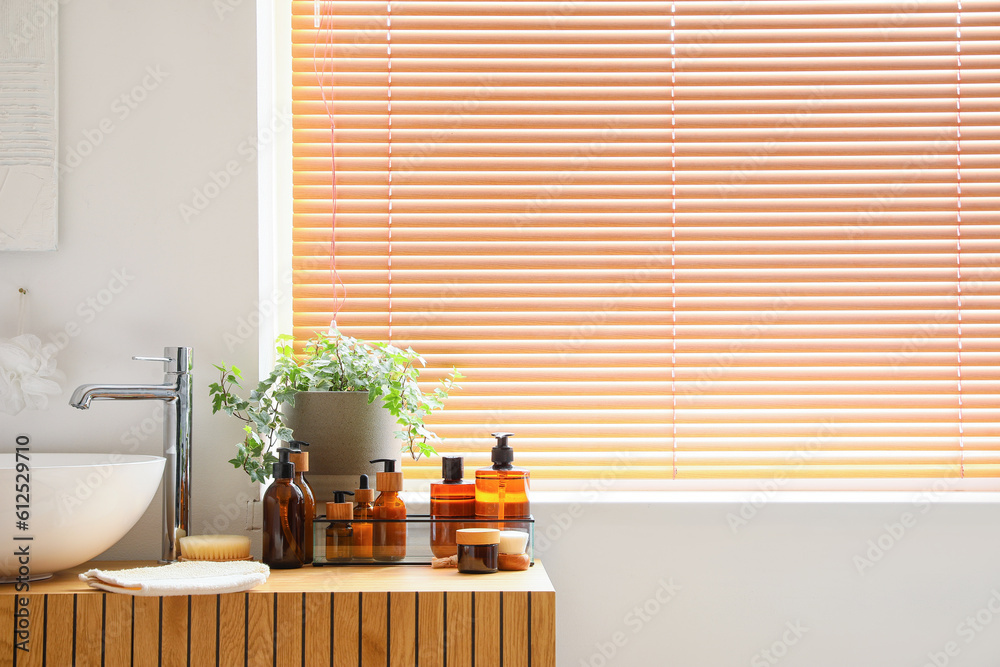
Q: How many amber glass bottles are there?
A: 7